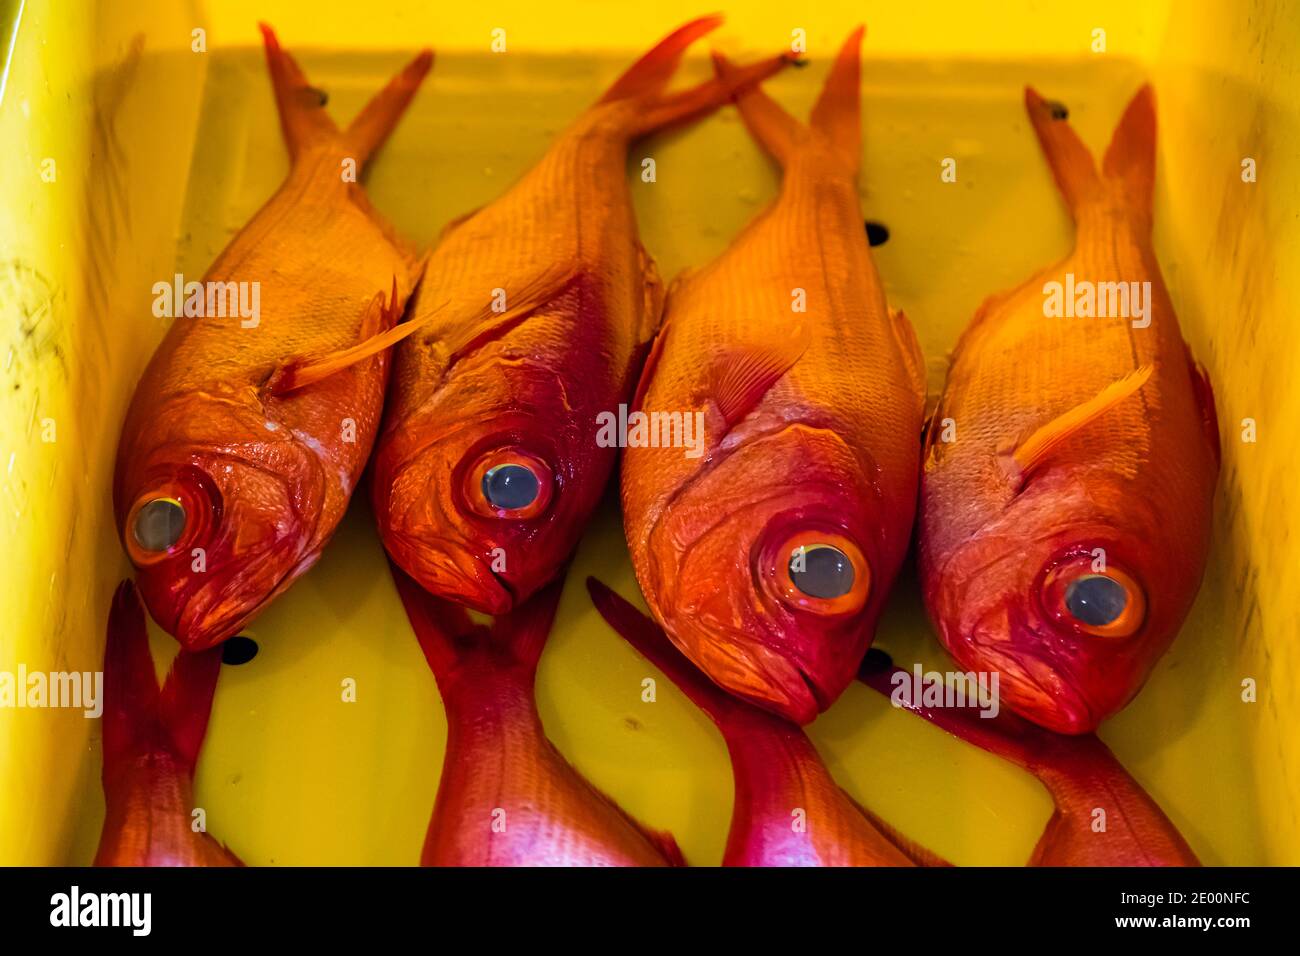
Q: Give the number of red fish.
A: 8